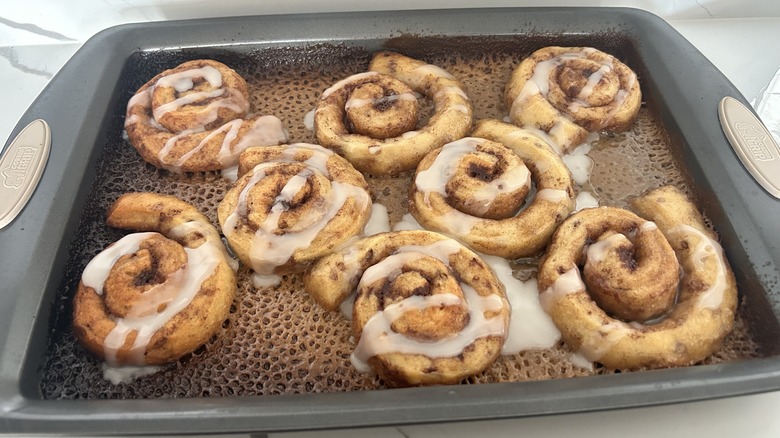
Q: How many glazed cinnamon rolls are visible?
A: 8